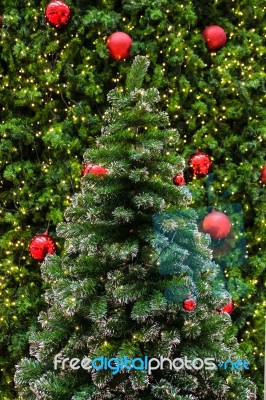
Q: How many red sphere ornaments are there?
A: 11